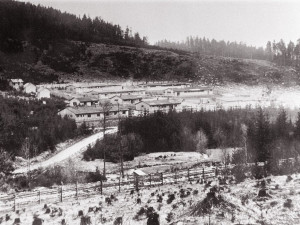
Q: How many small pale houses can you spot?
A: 3